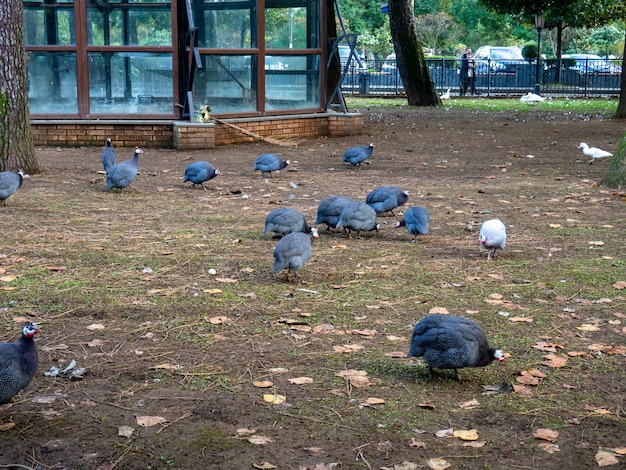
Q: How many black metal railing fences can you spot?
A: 1